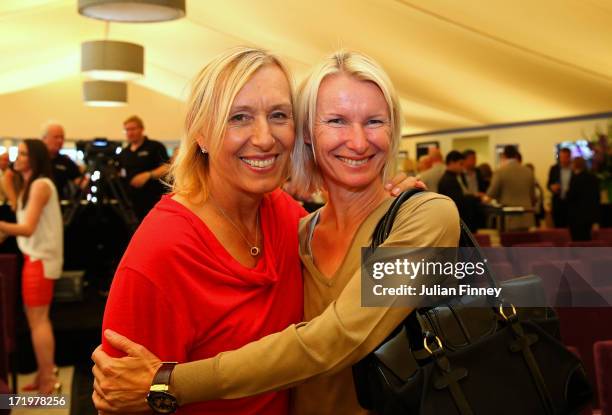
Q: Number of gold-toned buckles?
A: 2